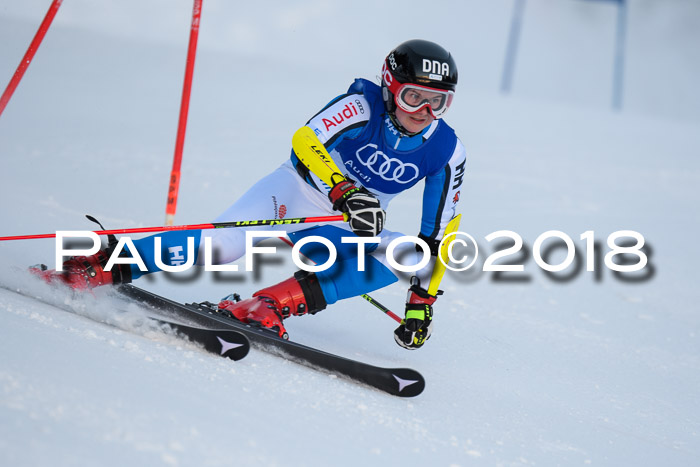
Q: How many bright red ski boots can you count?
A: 2